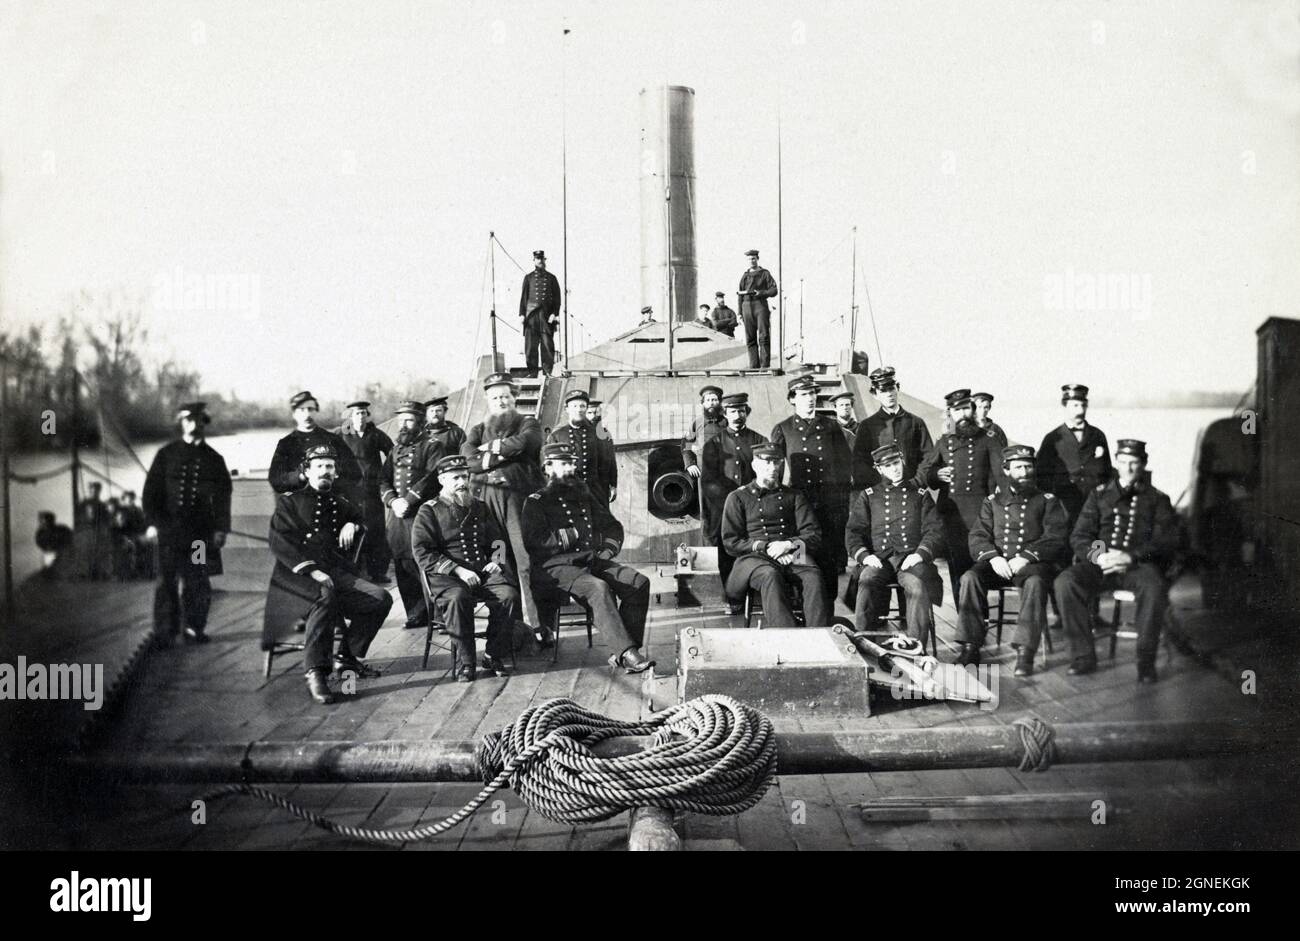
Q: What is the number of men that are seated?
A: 7